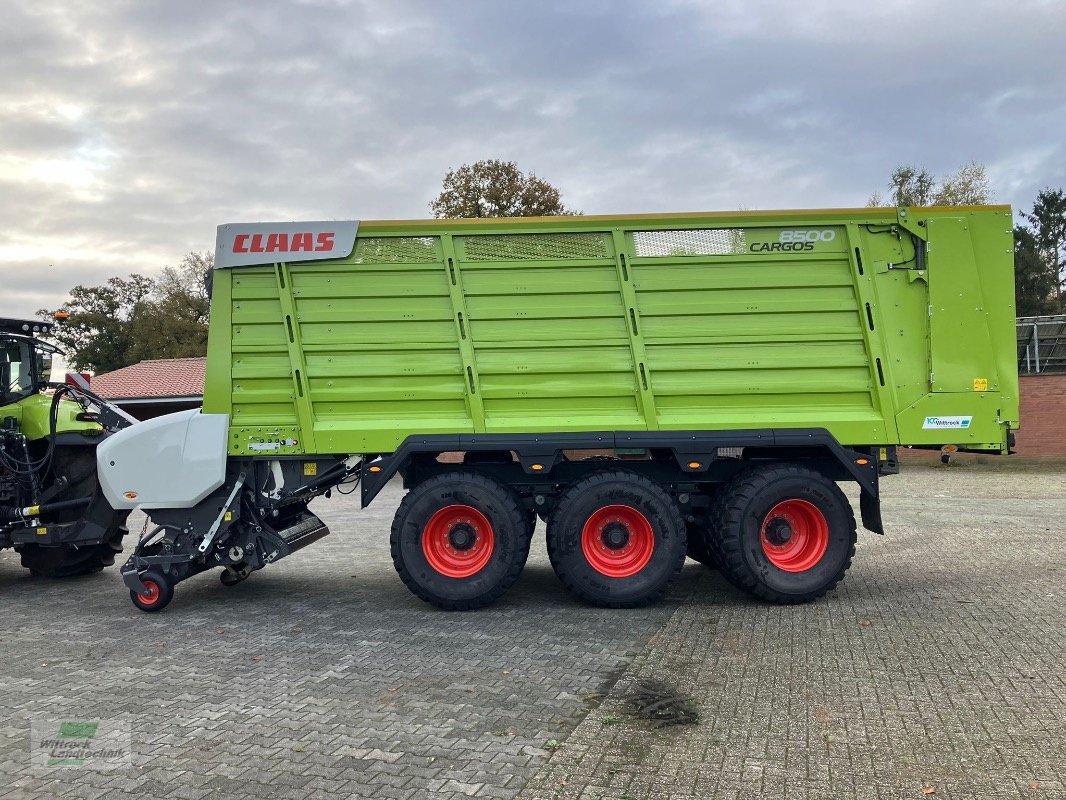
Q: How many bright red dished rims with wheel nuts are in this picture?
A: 3